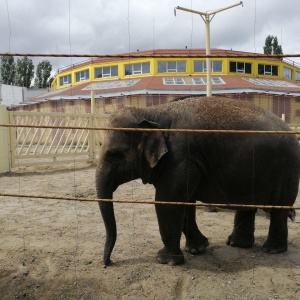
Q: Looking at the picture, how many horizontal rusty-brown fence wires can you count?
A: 3